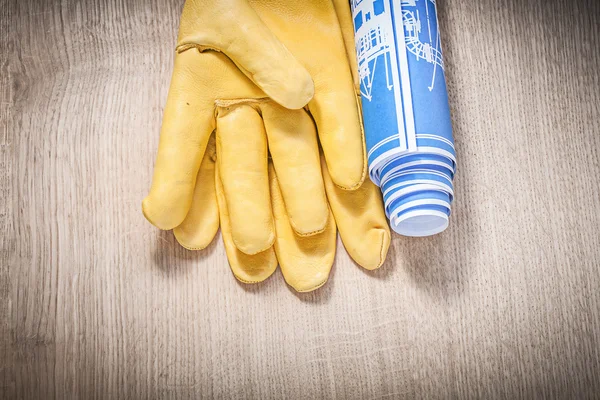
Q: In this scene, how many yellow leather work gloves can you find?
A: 2